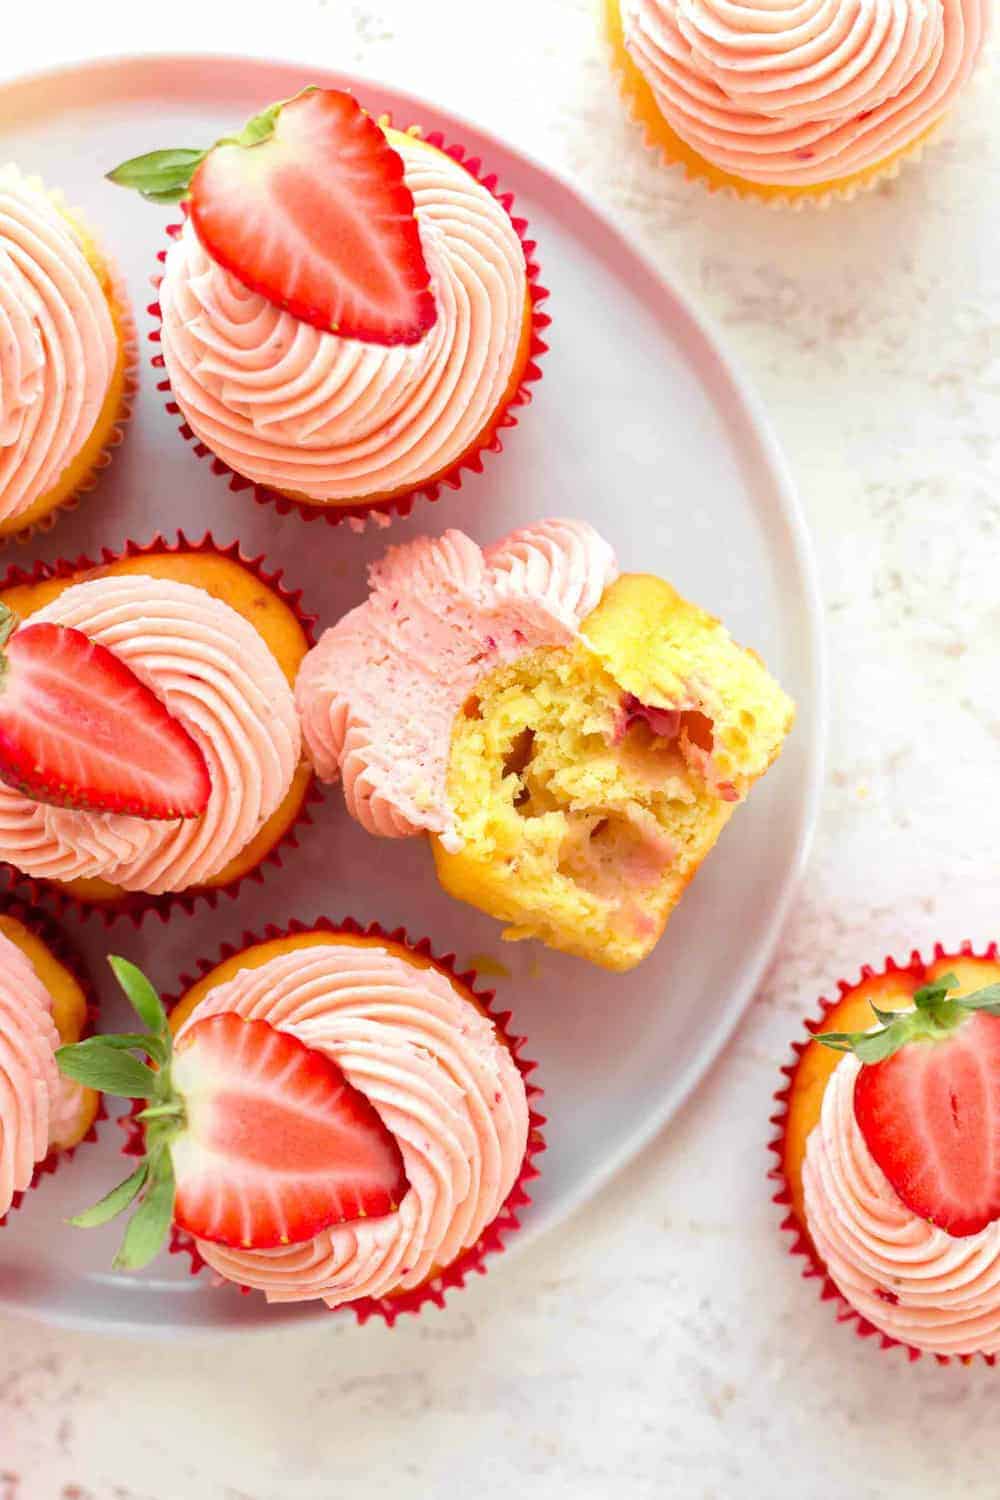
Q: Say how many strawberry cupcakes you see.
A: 8